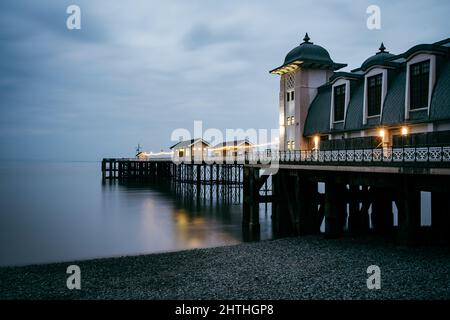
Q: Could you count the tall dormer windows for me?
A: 3